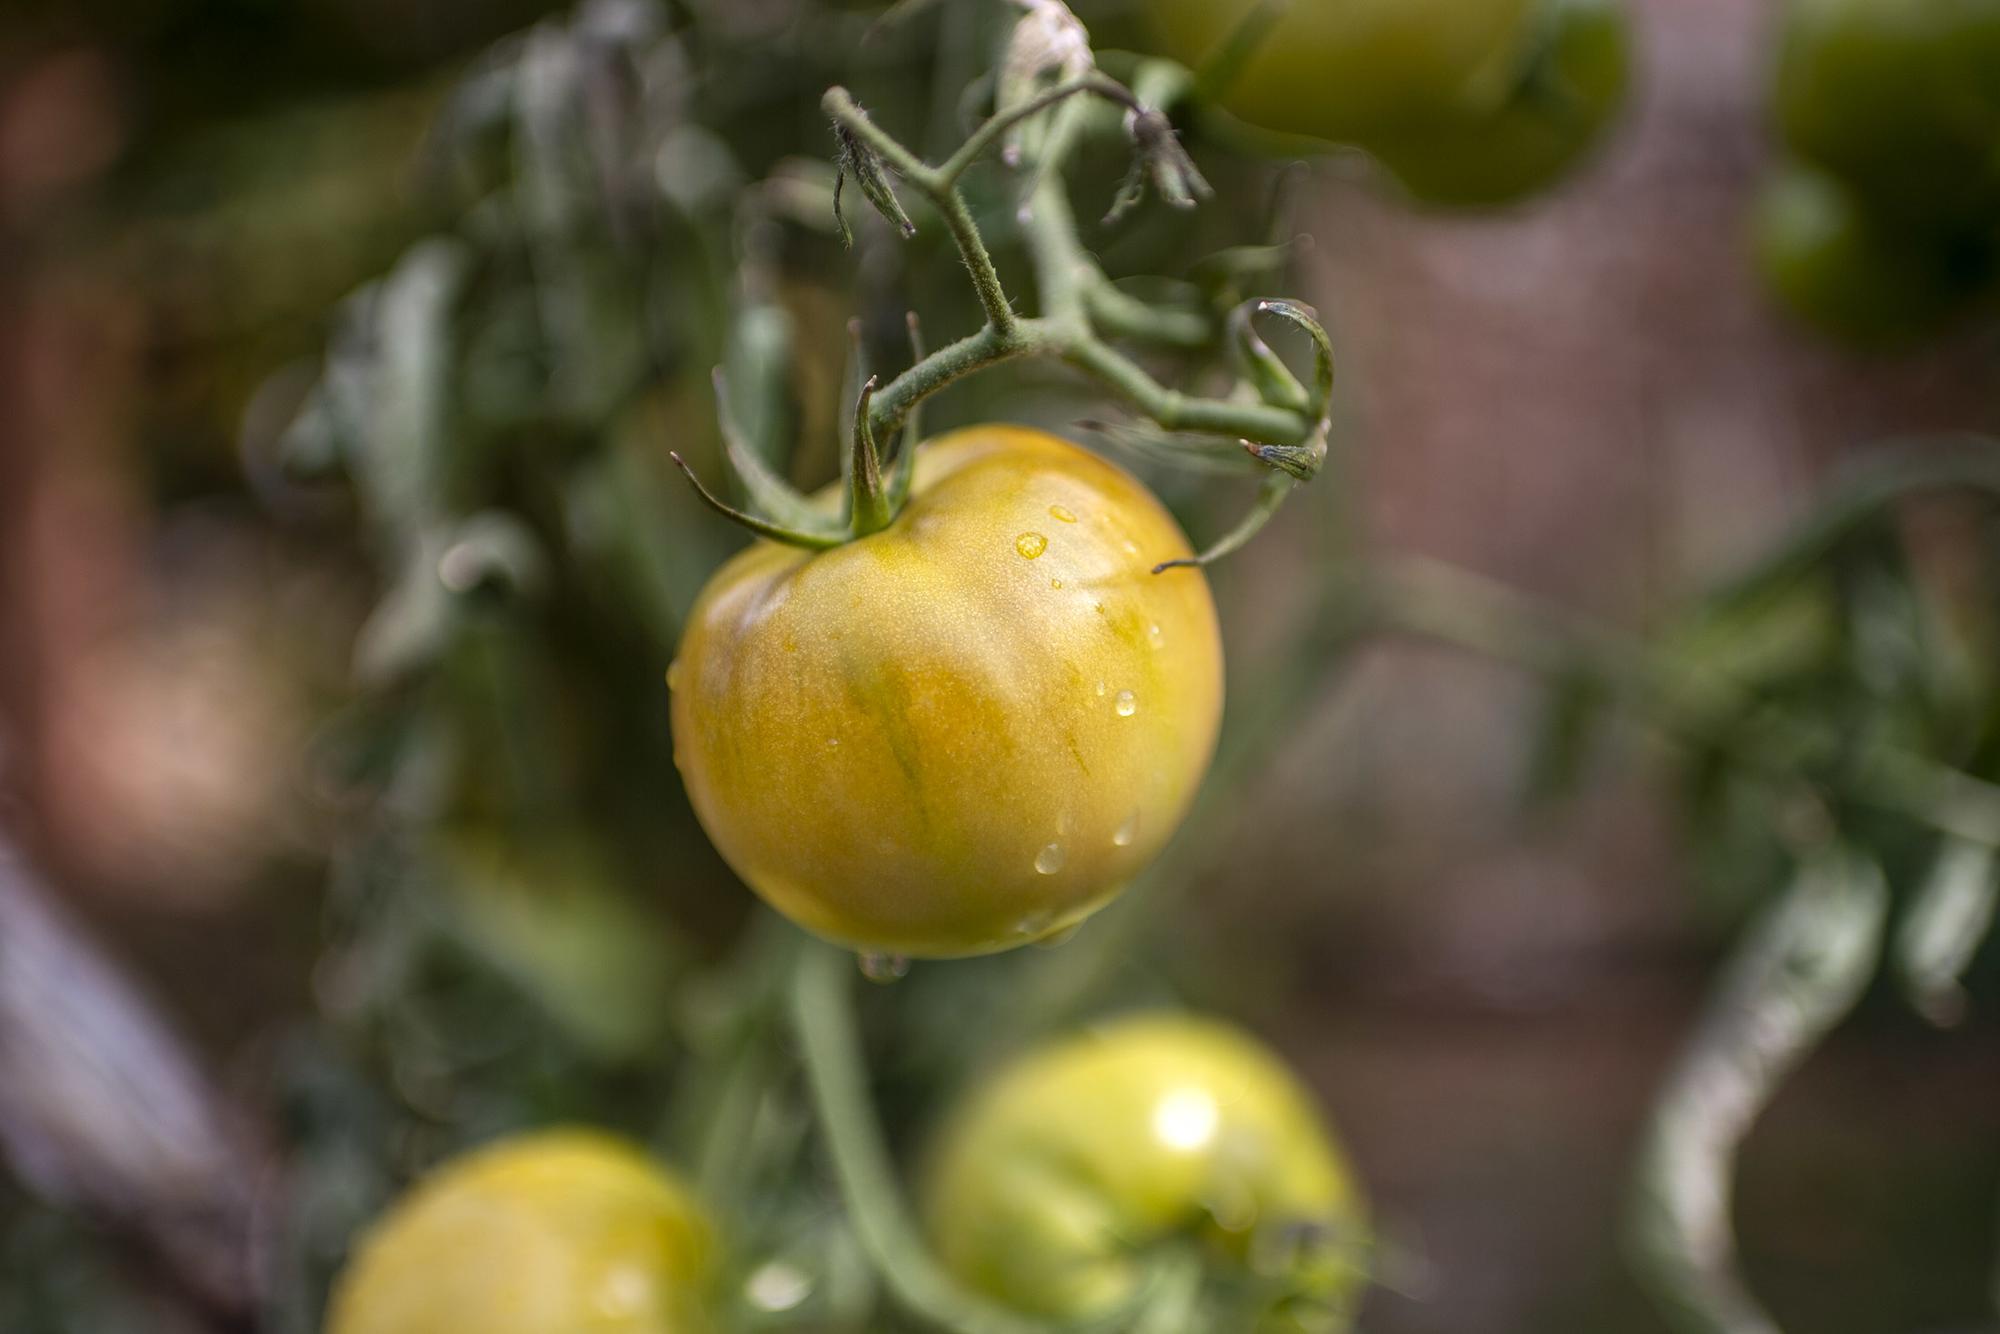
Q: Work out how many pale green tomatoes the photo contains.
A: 1